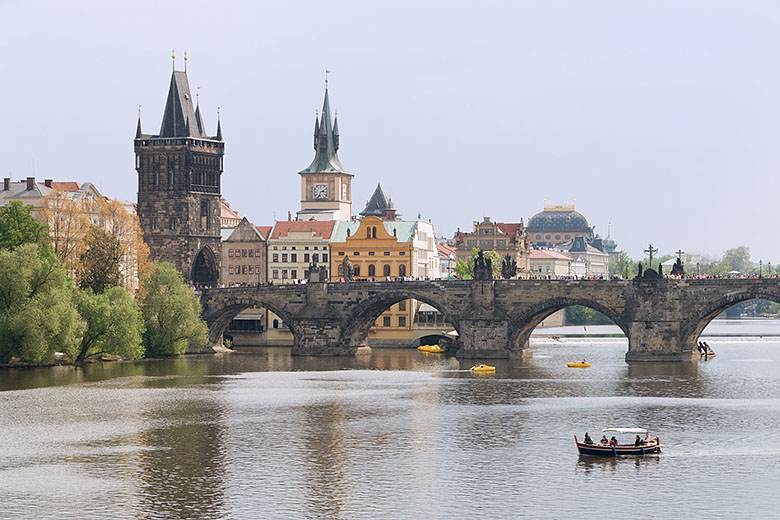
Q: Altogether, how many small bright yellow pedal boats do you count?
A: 3